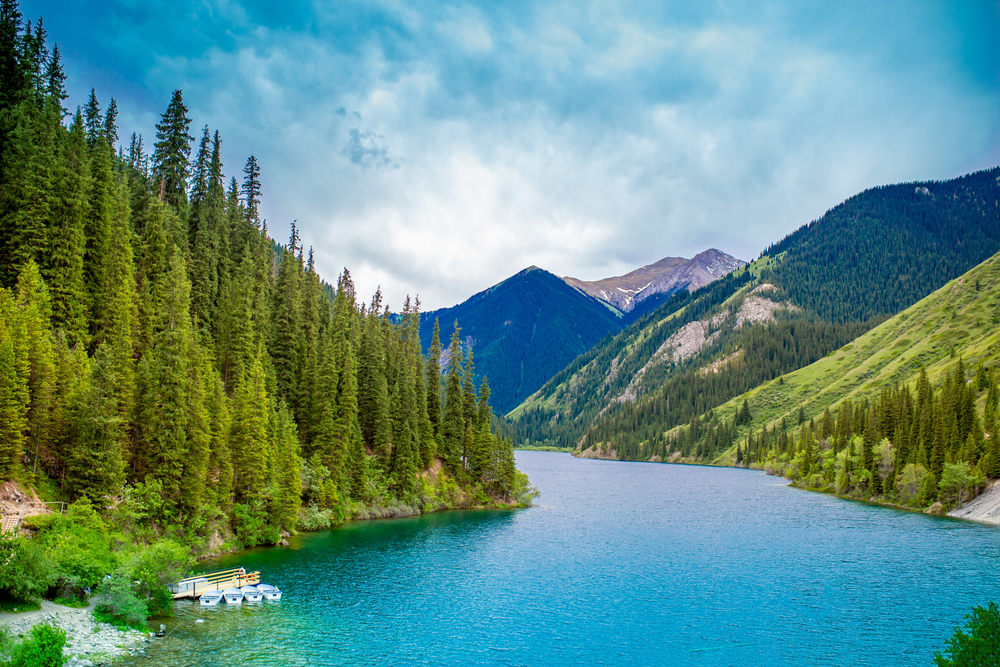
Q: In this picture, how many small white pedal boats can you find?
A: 4